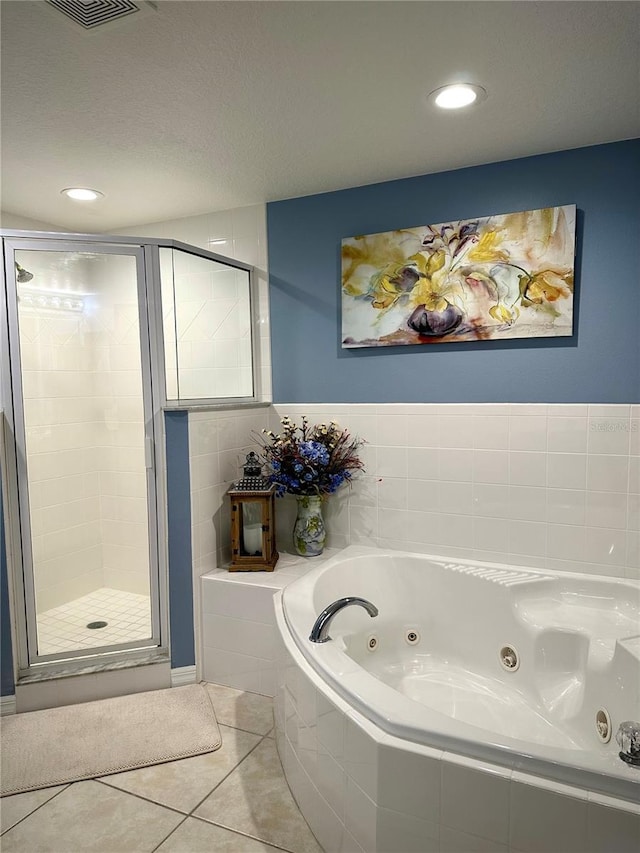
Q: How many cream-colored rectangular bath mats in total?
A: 1